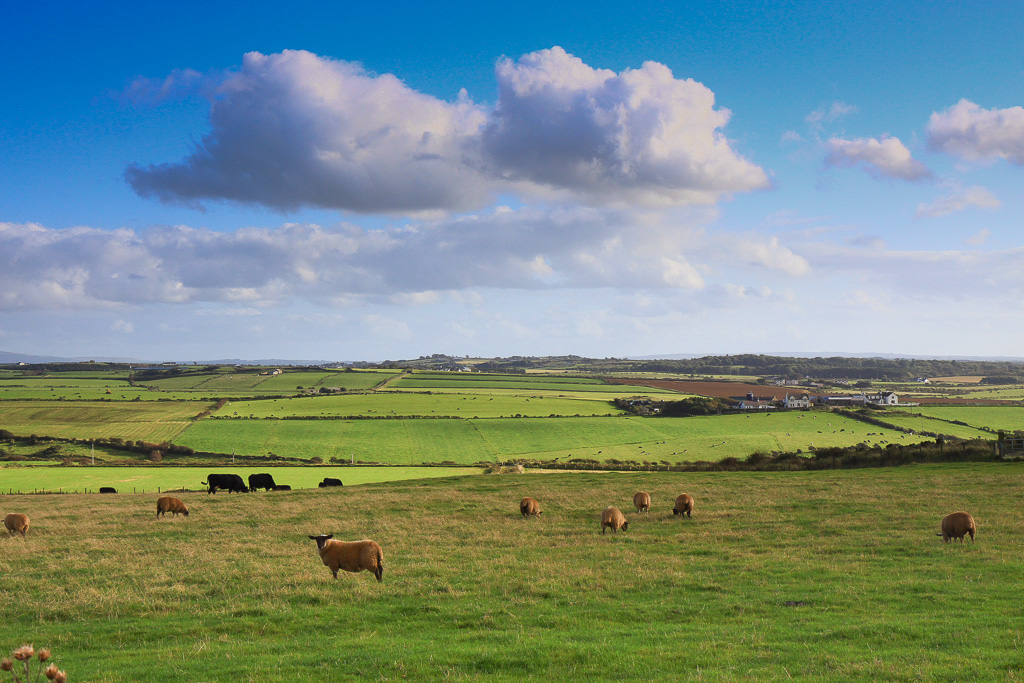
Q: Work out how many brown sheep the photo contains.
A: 8